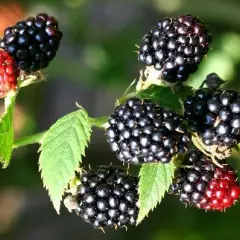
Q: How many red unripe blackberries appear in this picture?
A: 2